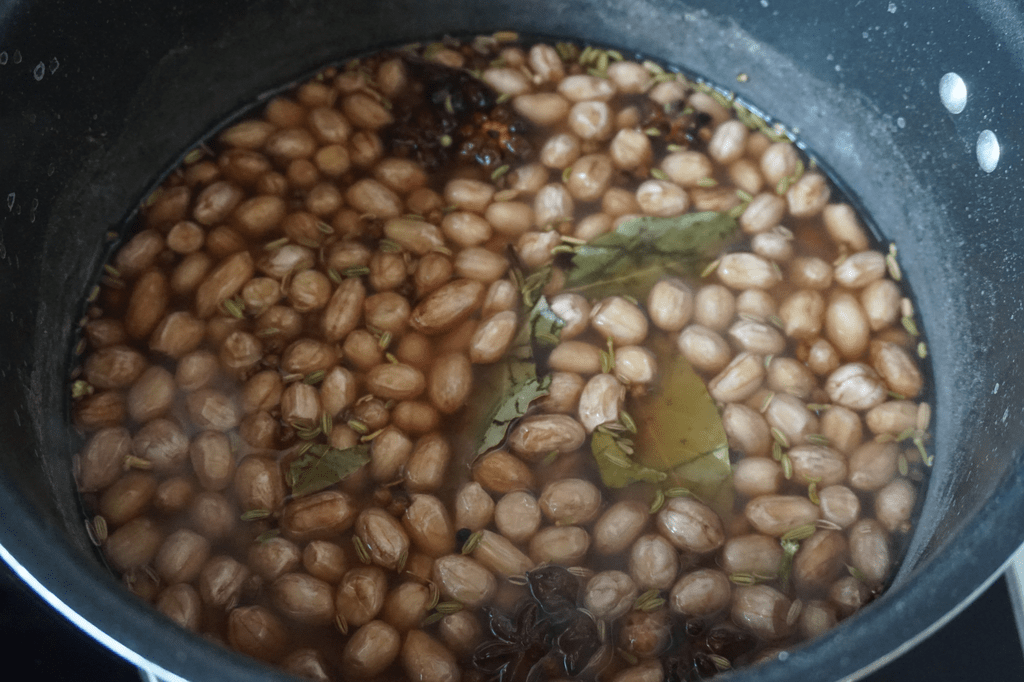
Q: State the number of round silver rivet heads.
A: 2